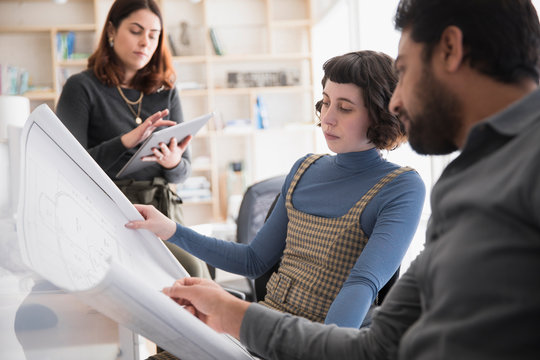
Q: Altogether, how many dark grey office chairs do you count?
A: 1